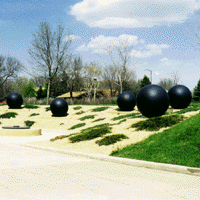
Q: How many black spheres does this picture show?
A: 5